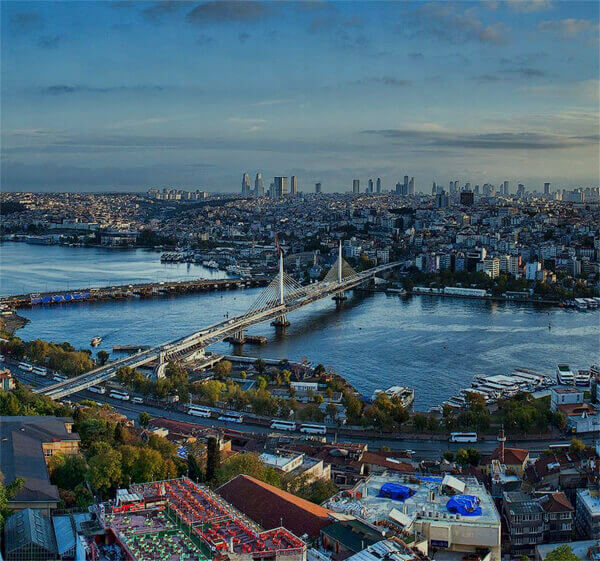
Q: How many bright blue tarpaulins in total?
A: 2